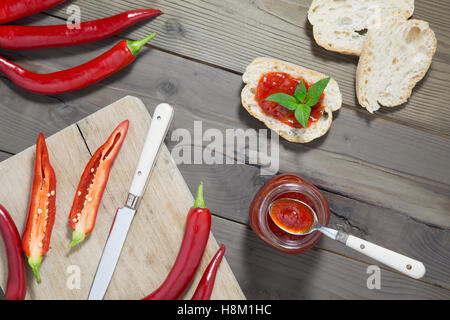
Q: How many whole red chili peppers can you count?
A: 6